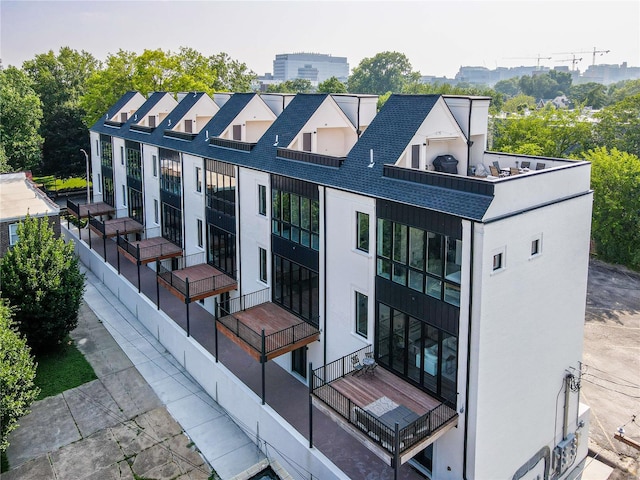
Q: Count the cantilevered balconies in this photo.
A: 6